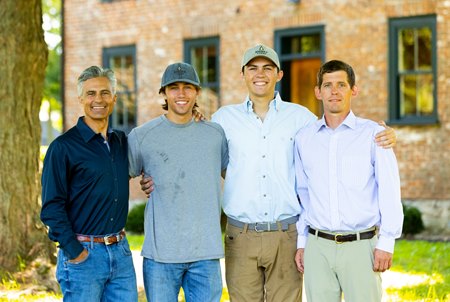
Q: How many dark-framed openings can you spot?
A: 4